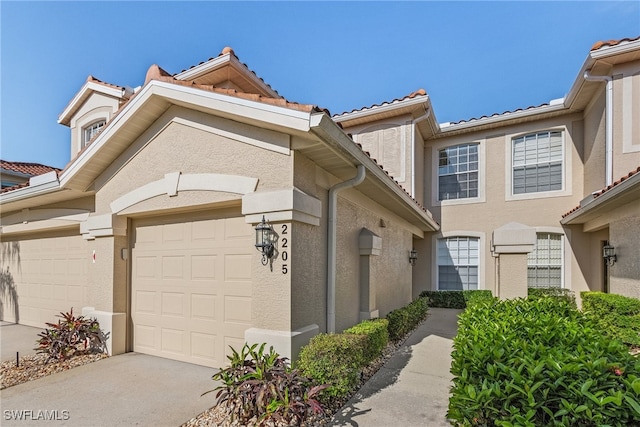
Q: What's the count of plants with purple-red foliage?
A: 2